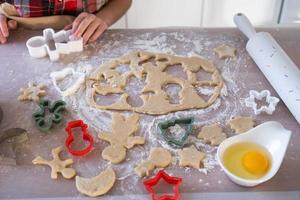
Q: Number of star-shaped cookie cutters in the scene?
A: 2